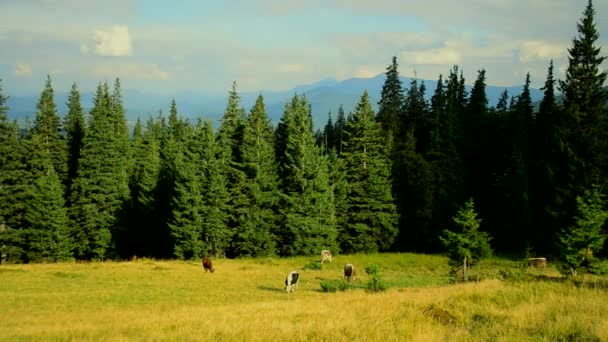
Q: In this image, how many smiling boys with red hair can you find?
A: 0